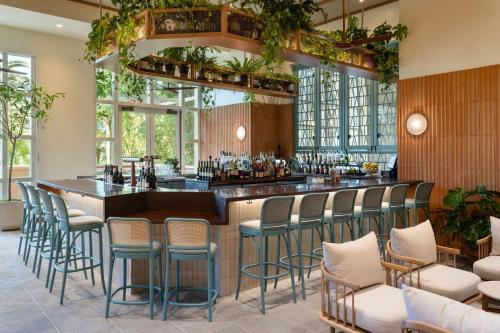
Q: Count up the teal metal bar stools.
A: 12